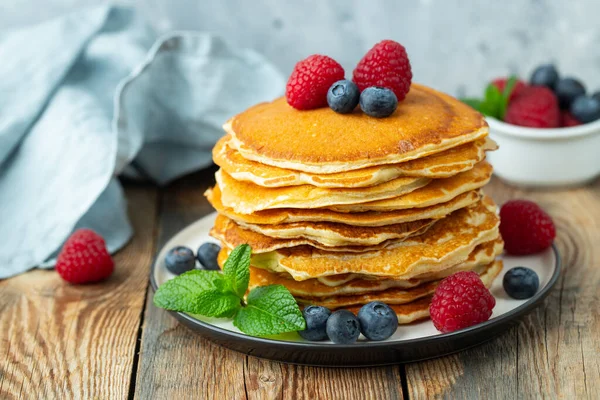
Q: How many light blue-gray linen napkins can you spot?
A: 1